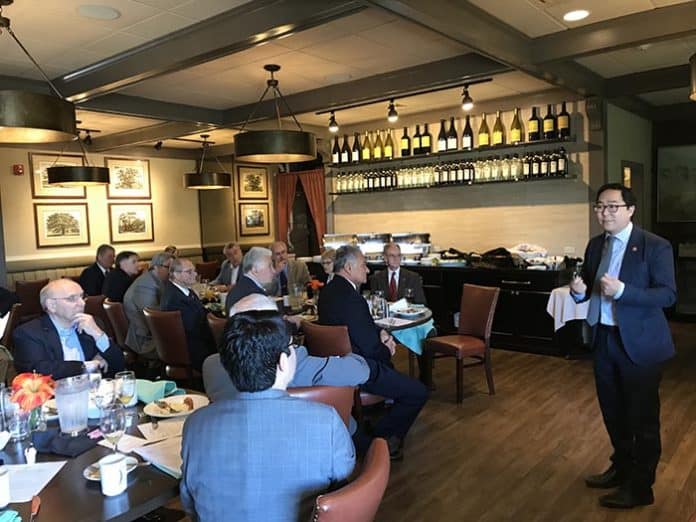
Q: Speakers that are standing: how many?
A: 1